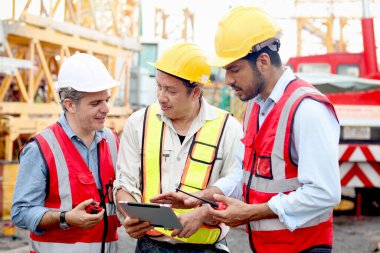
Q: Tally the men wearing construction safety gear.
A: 3